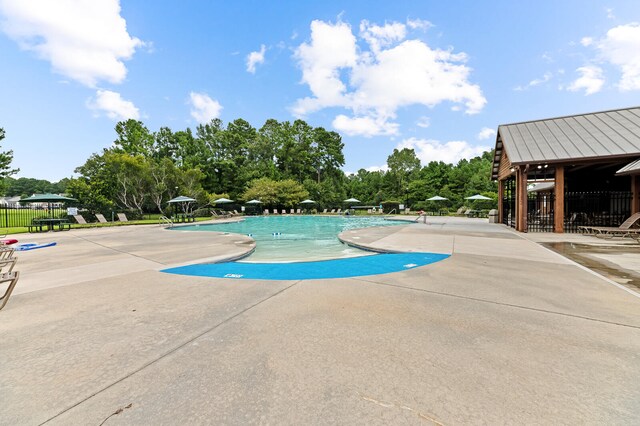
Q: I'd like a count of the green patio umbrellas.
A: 8